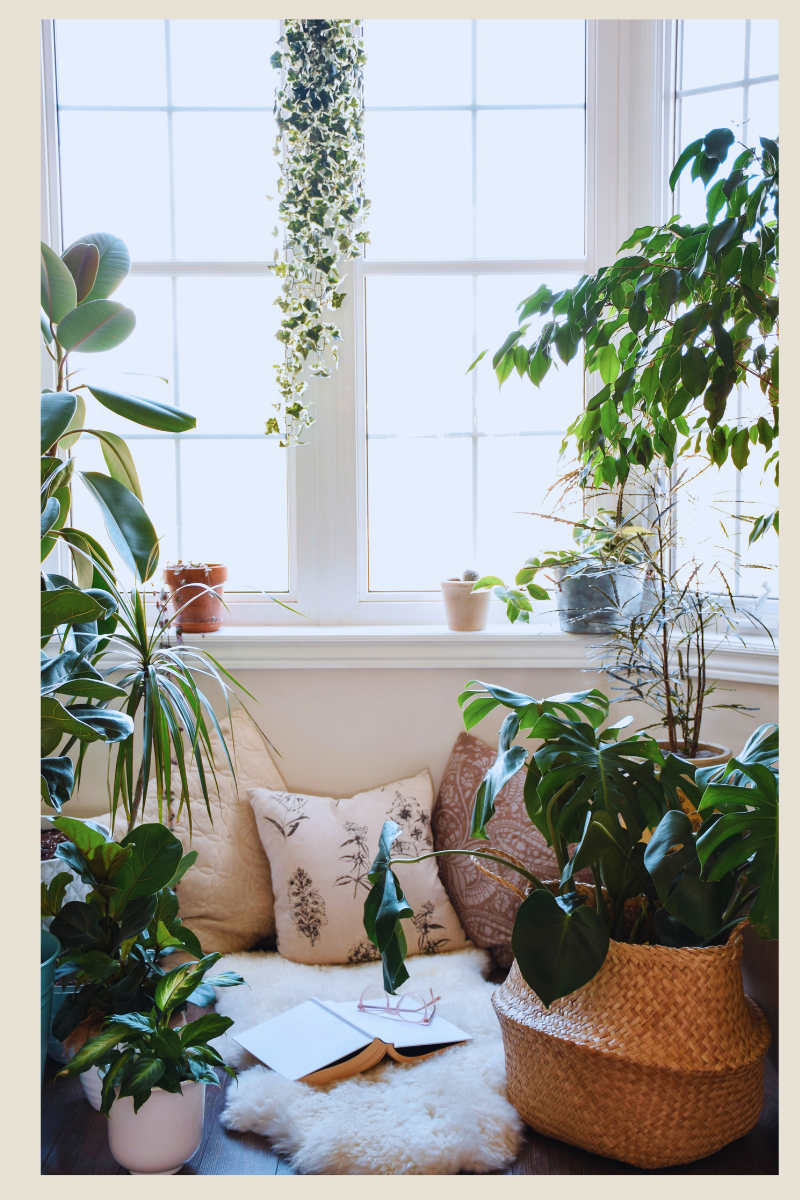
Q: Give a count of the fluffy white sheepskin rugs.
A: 1